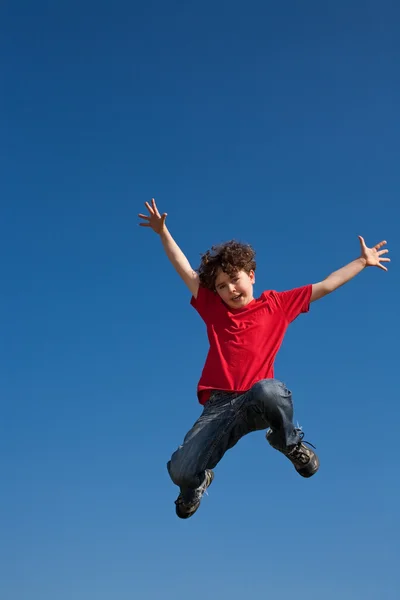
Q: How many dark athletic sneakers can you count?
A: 2